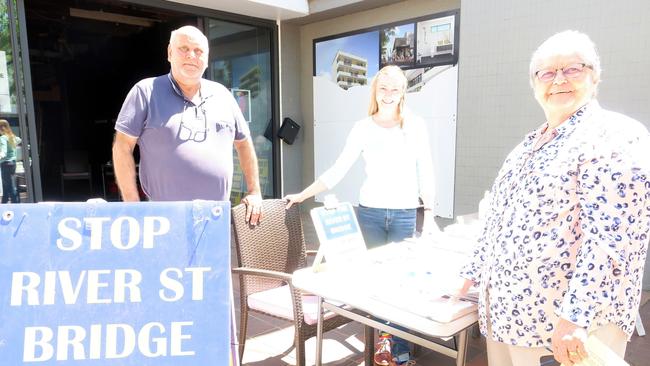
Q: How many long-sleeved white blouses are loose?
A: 1